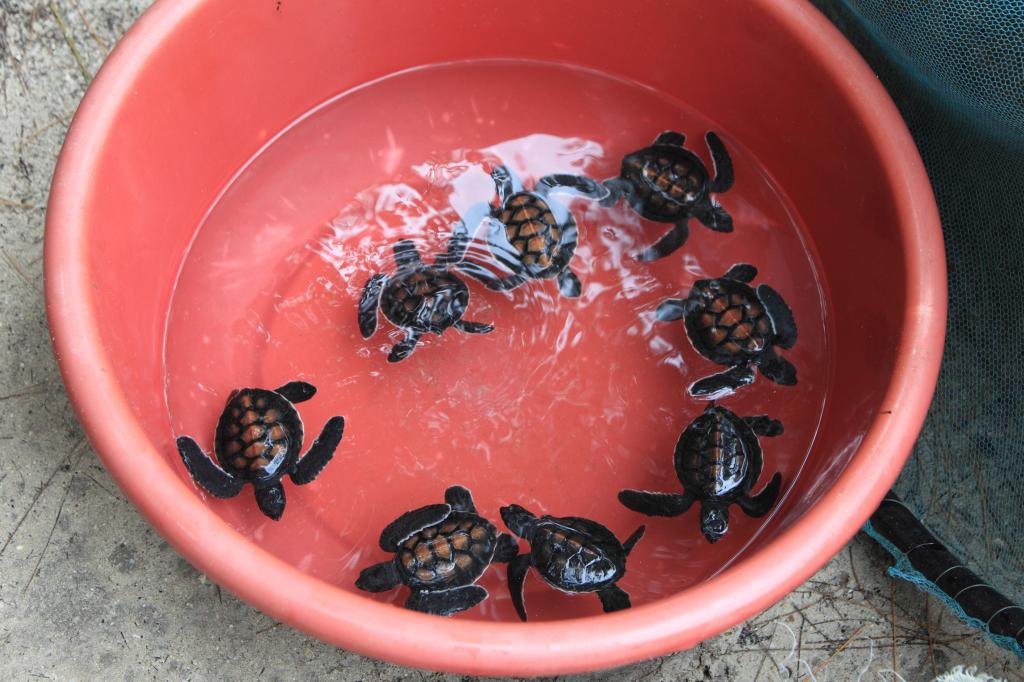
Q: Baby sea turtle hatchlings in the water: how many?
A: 8